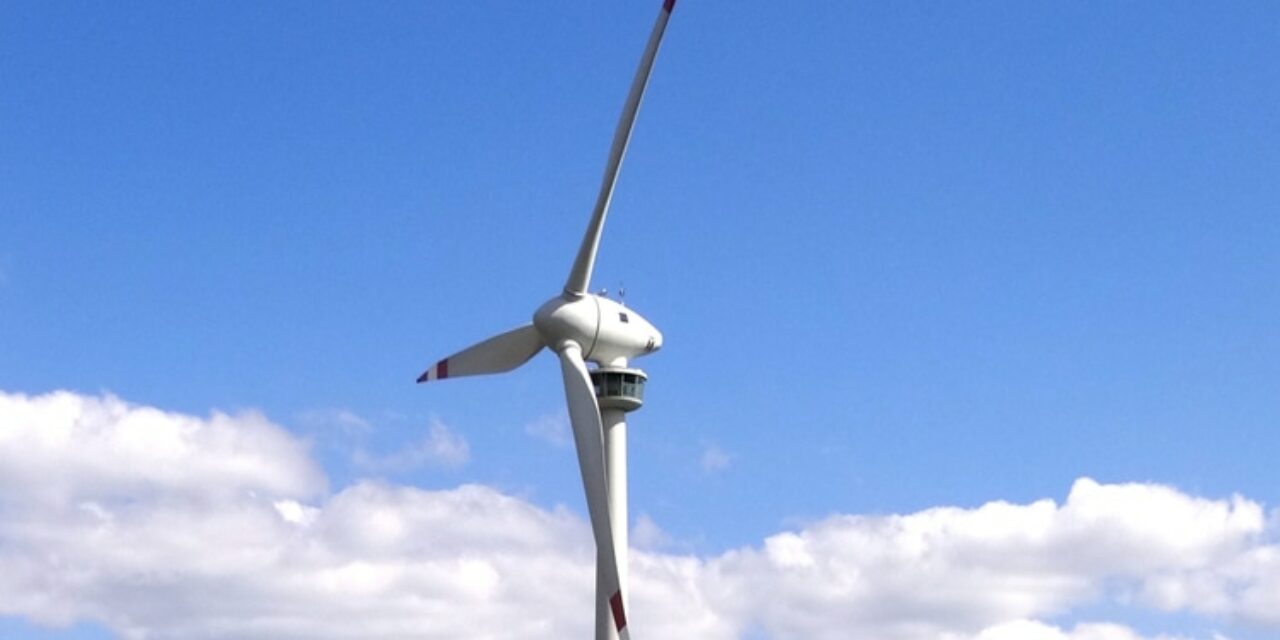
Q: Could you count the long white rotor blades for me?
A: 3